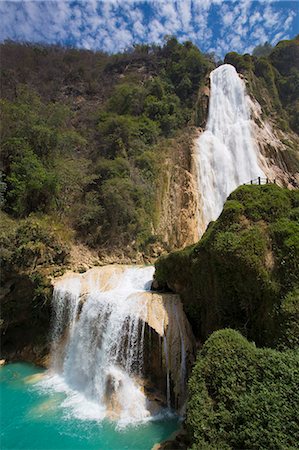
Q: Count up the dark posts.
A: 5